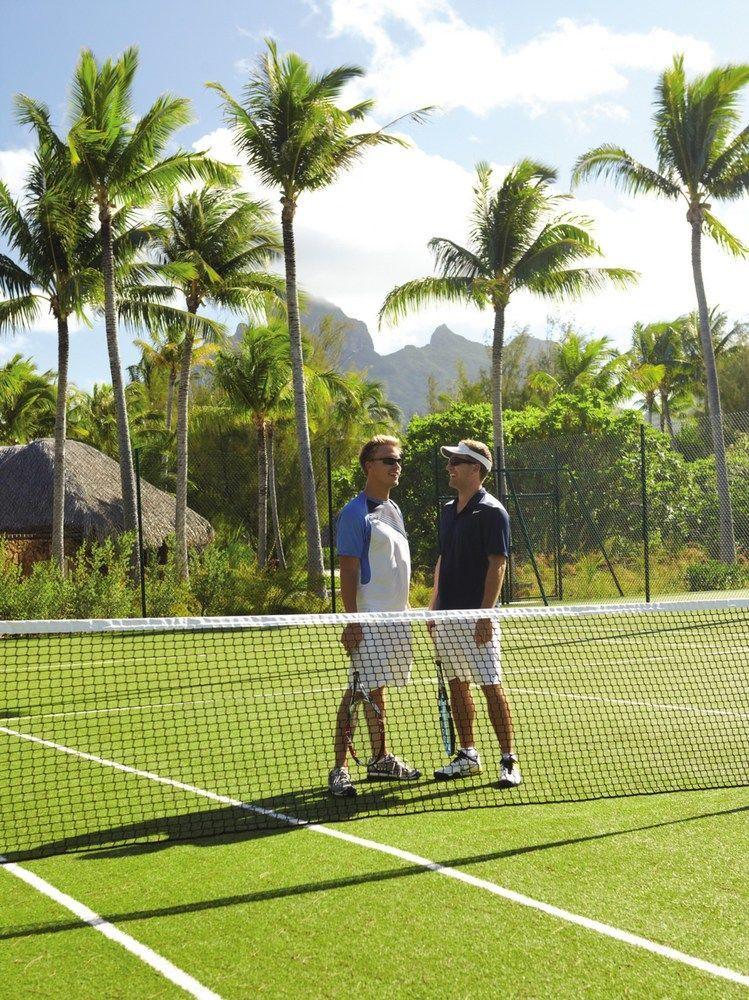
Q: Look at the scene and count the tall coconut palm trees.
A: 6